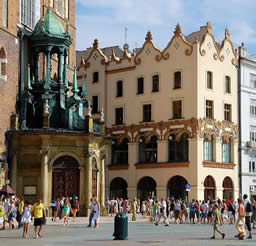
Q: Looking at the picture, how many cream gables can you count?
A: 5